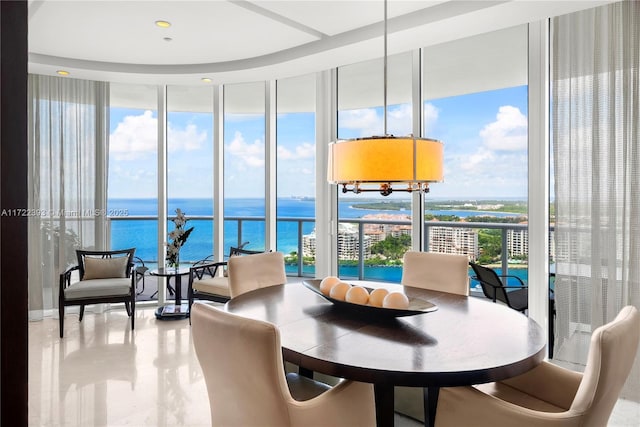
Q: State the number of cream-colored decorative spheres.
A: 5